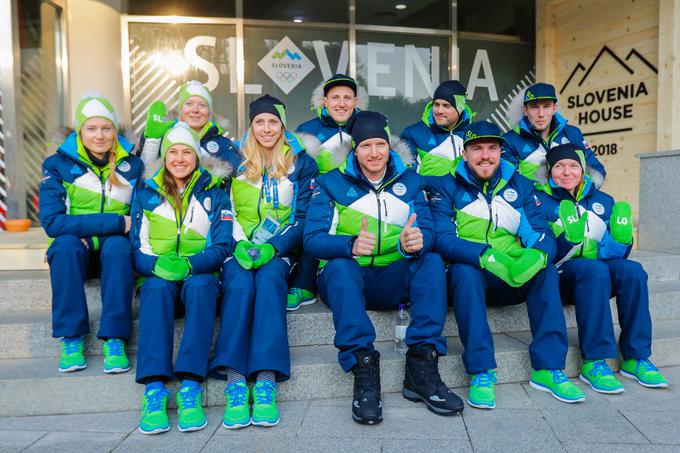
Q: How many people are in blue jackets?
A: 10